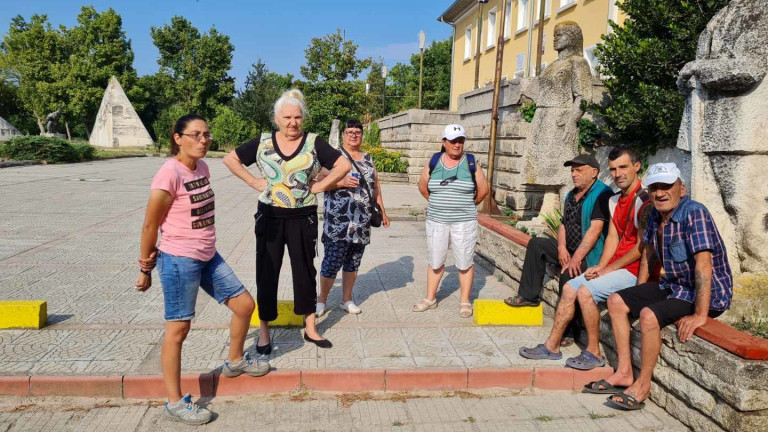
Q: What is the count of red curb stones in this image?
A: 9